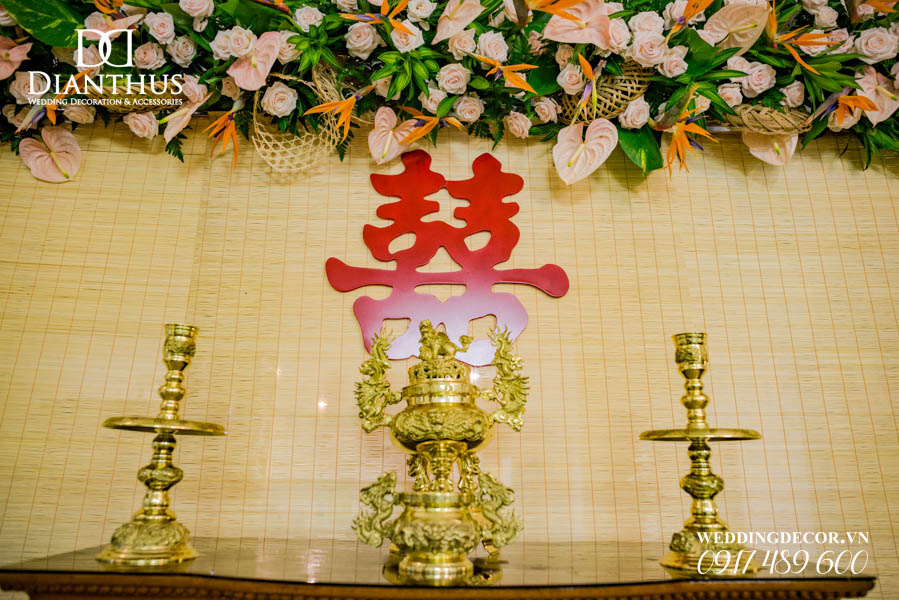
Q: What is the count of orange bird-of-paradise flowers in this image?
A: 15